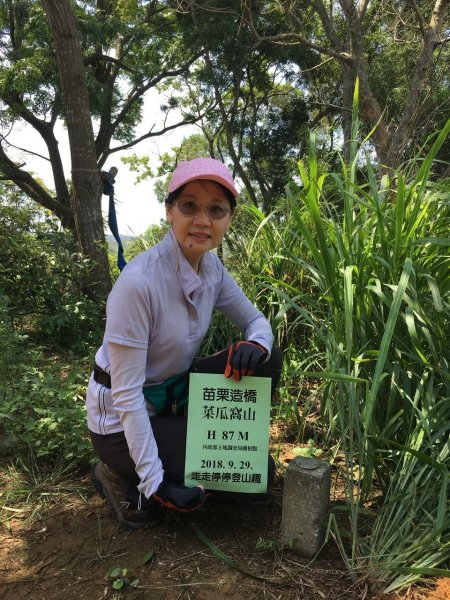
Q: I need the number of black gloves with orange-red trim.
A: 2